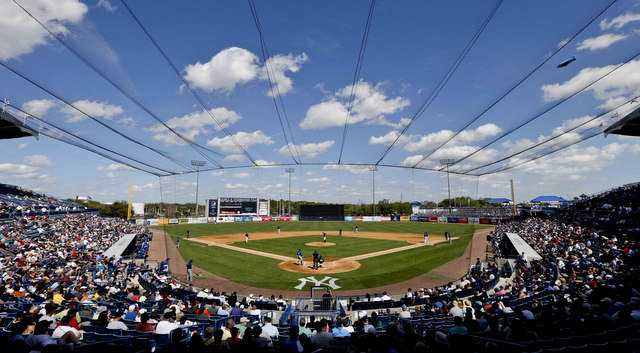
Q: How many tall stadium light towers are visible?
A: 4